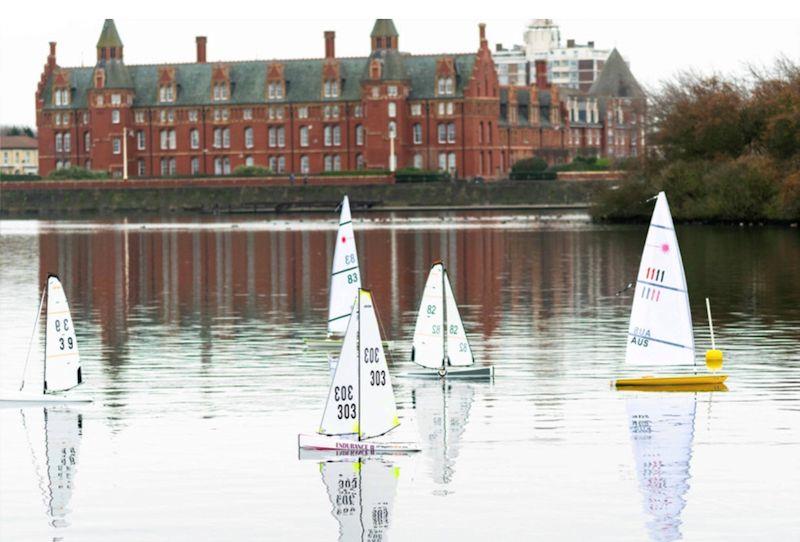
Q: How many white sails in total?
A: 7